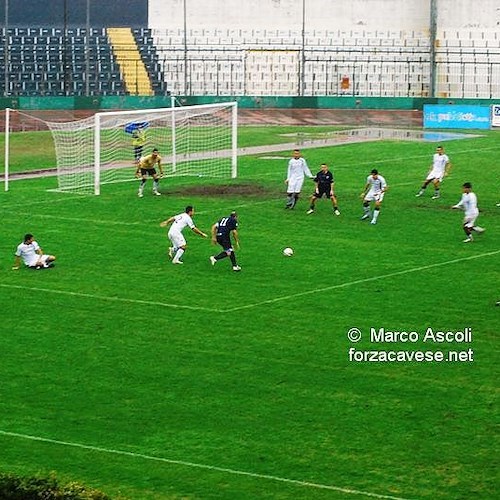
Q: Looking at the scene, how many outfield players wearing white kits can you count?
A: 6